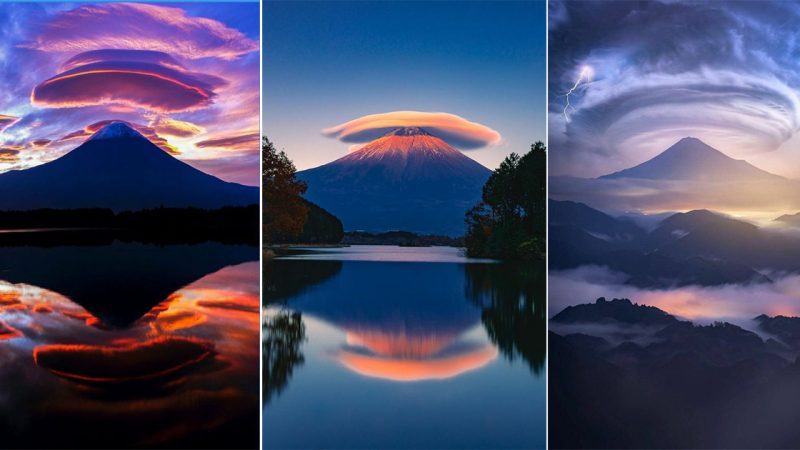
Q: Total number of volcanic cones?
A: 3